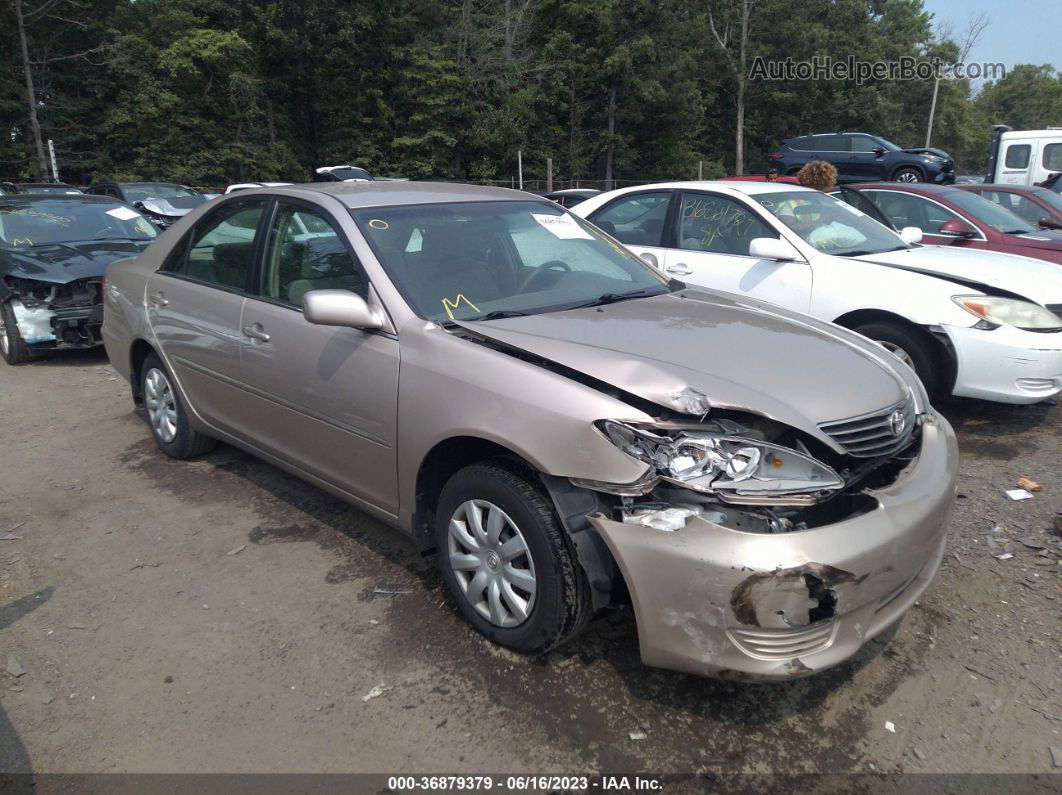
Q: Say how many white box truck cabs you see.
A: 1